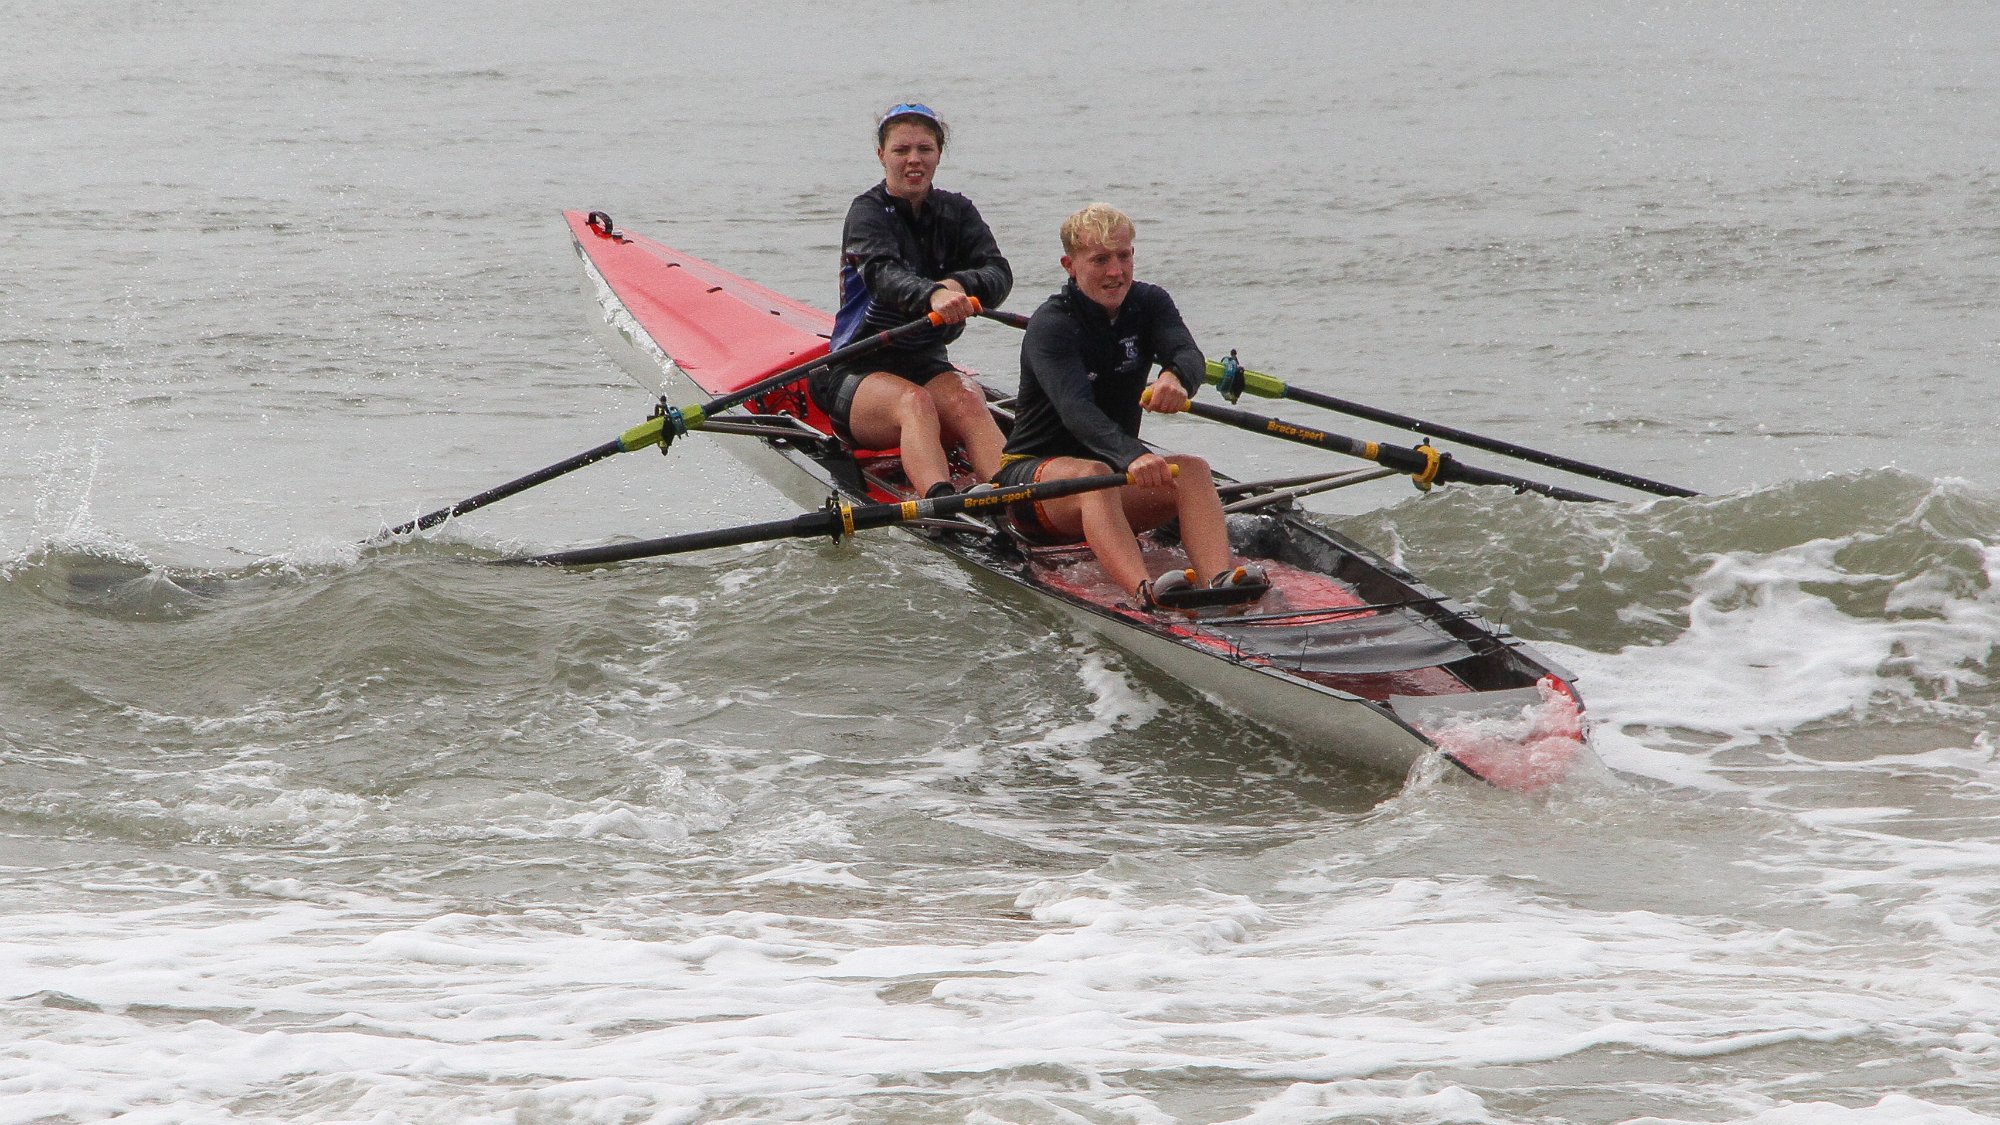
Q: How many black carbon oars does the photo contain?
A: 4